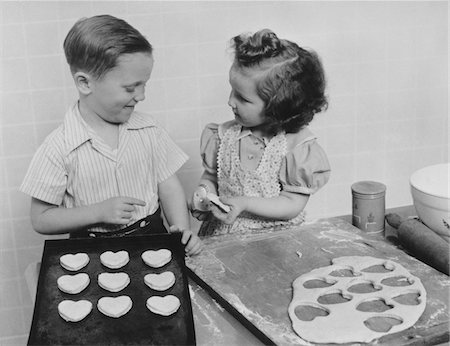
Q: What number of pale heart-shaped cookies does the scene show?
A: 9